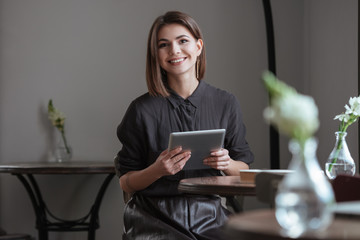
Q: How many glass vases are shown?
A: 3